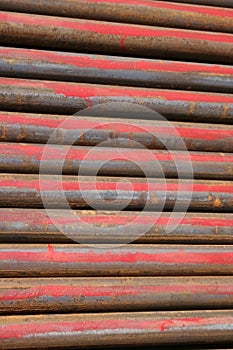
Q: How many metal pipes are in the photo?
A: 11